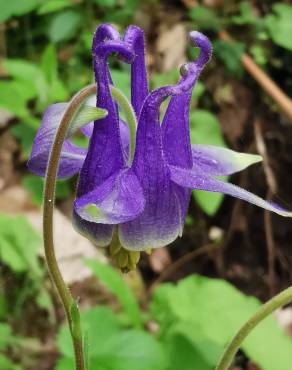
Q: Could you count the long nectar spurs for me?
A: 5